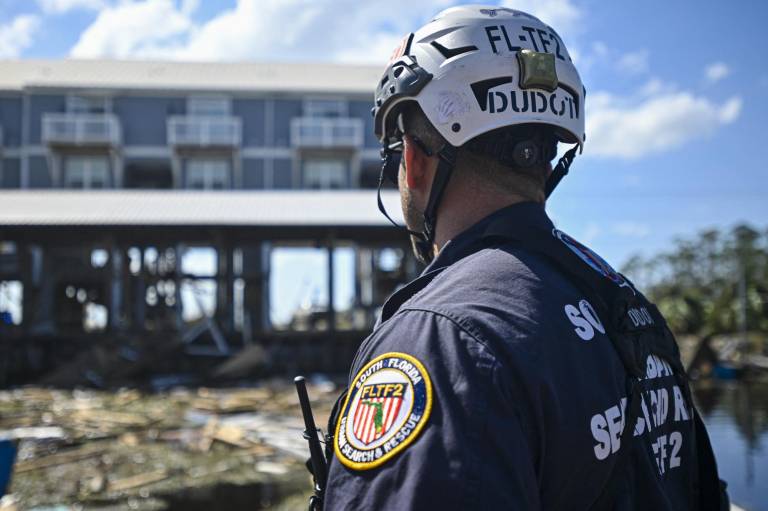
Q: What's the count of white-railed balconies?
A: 3